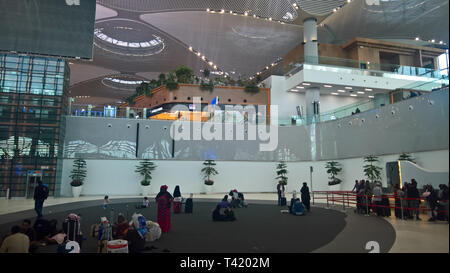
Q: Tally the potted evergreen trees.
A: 7